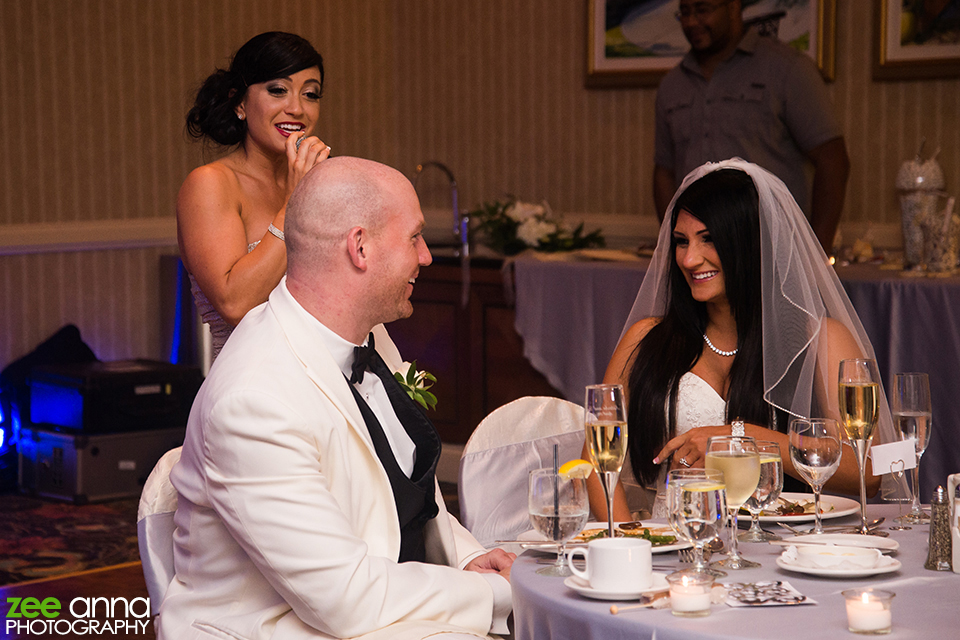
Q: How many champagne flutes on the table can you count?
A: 3